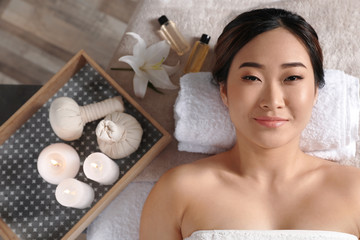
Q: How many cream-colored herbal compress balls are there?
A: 2